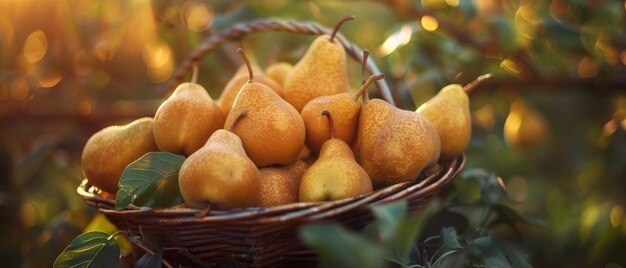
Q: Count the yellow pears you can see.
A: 12